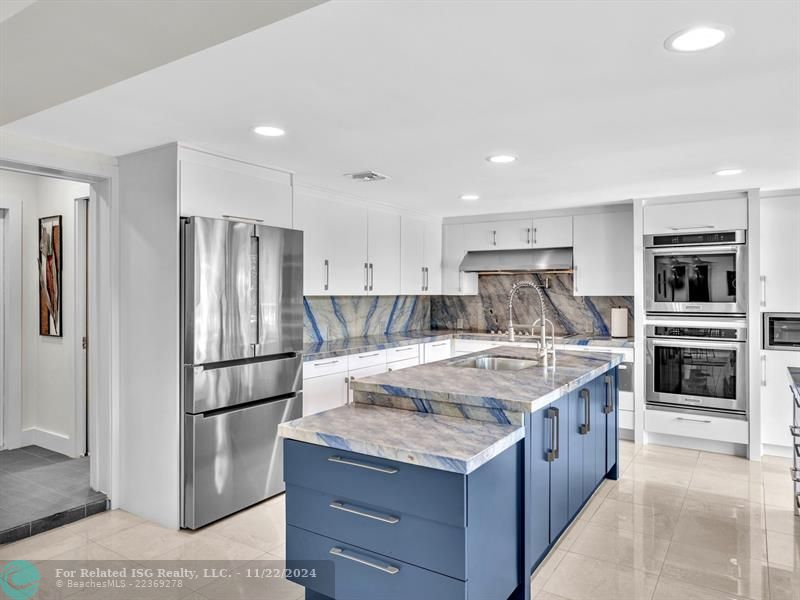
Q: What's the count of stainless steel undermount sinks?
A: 1